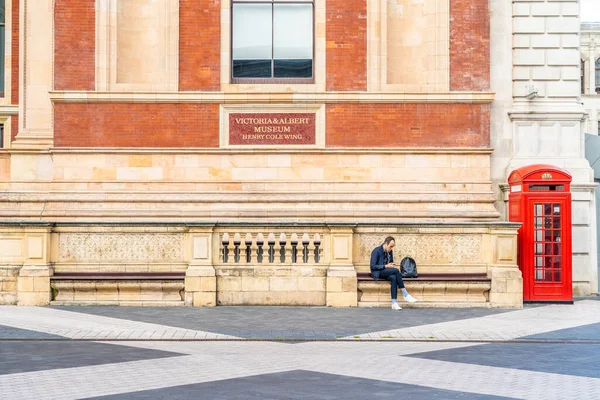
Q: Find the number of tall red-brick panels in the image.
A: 4